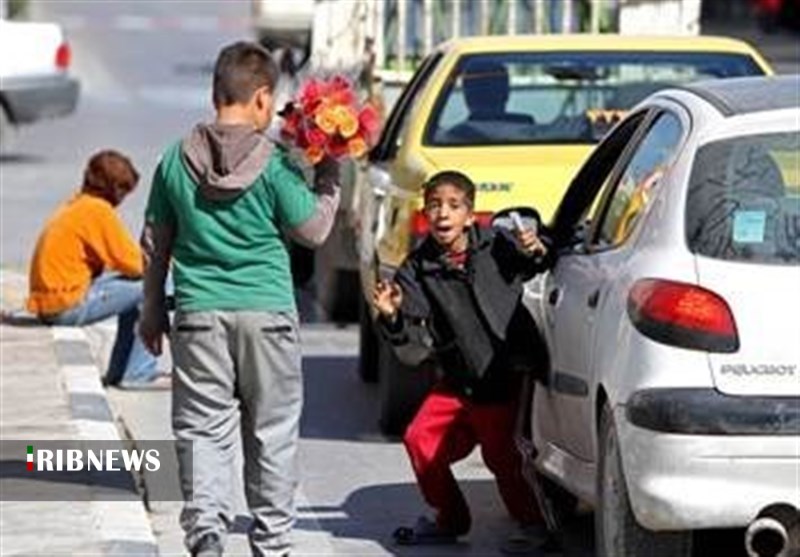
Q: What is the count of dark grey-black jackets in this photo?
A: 1